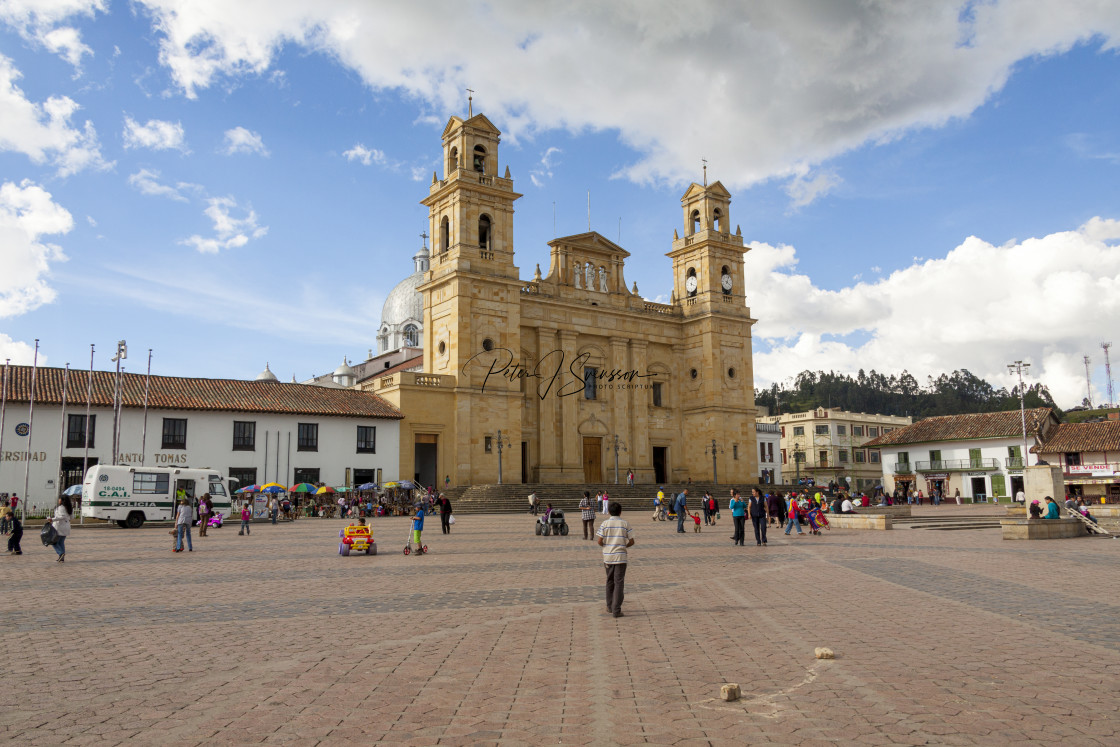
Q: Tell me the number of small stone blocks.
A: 2